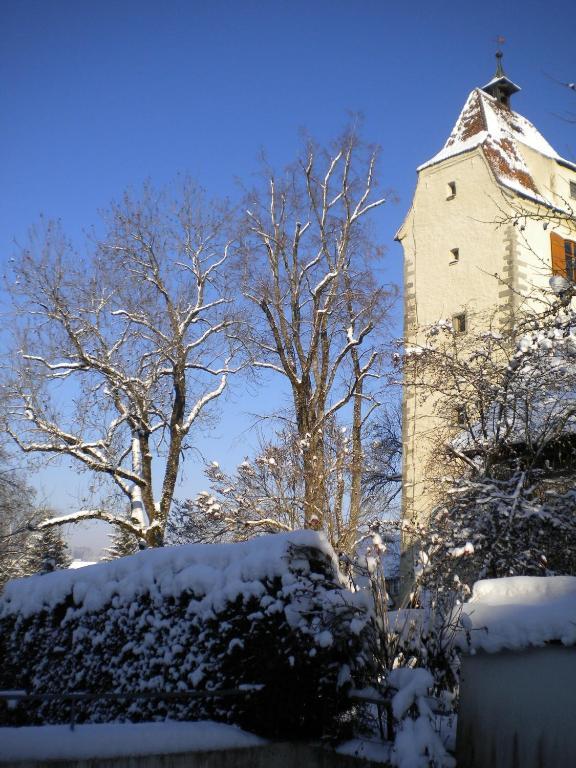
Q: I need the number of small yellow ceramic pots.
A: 0